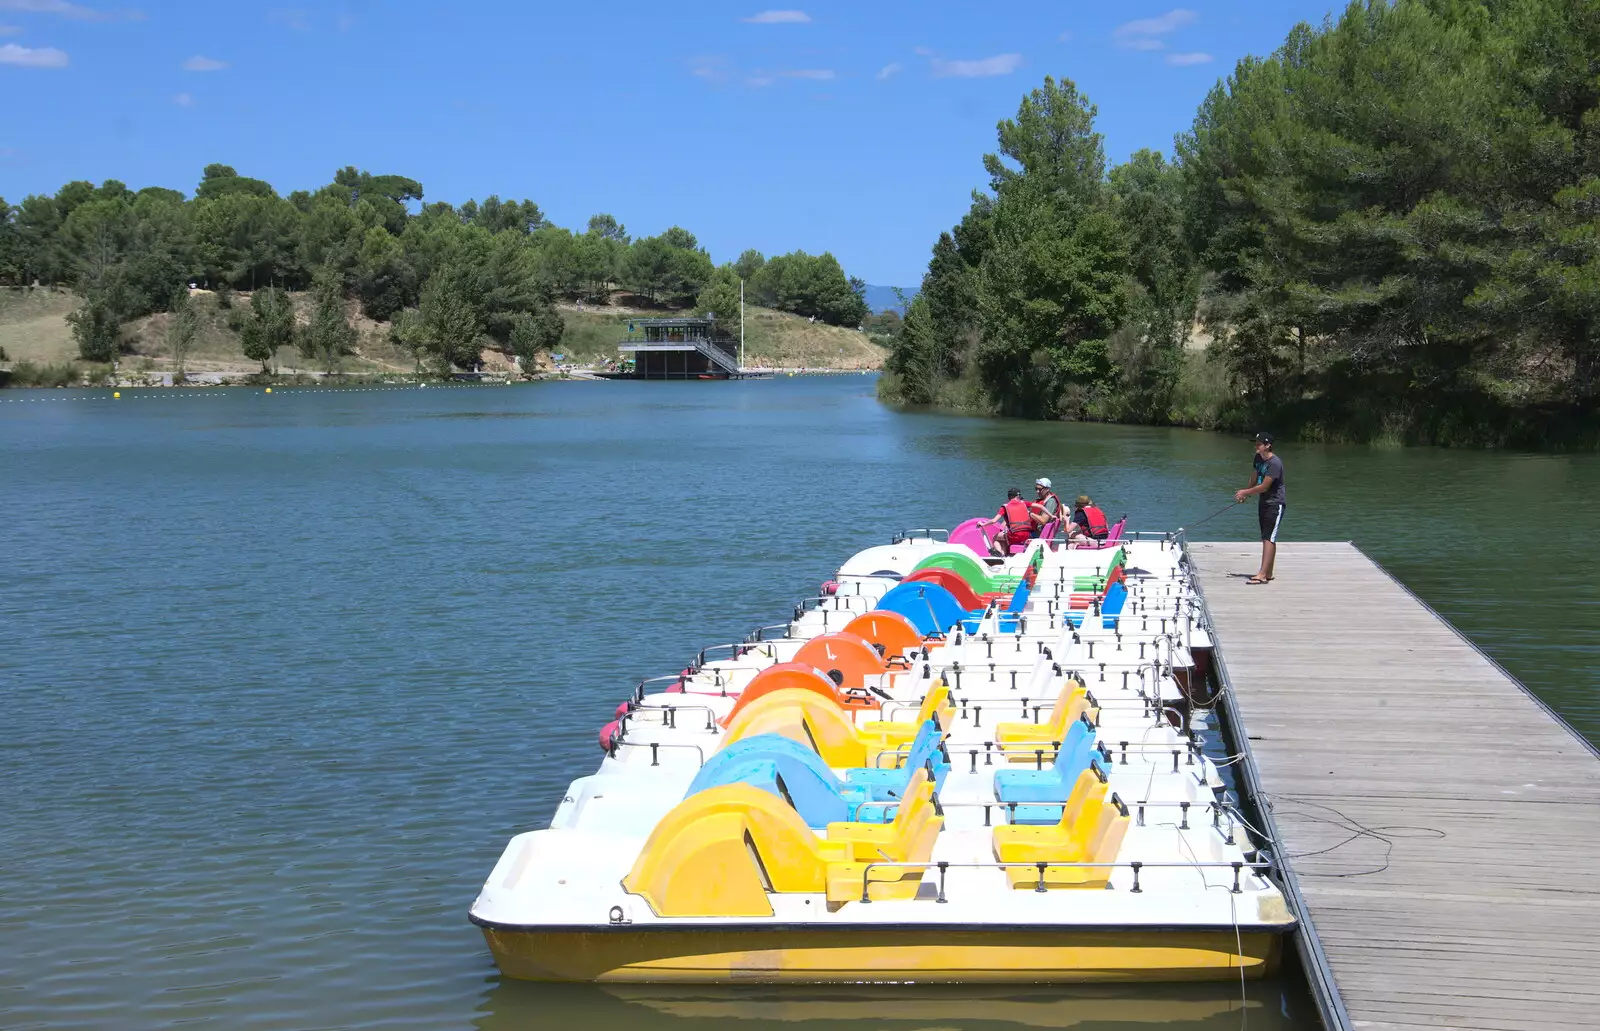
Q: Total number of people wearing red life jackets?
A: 3